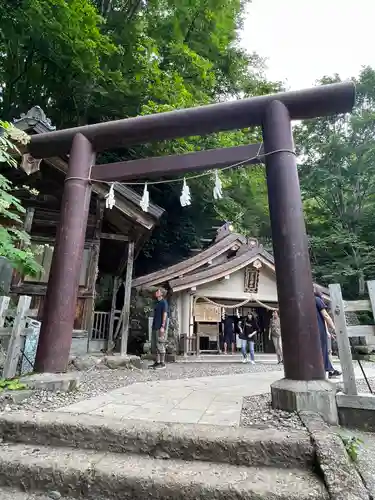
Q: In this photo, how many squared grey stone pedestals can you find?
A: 2